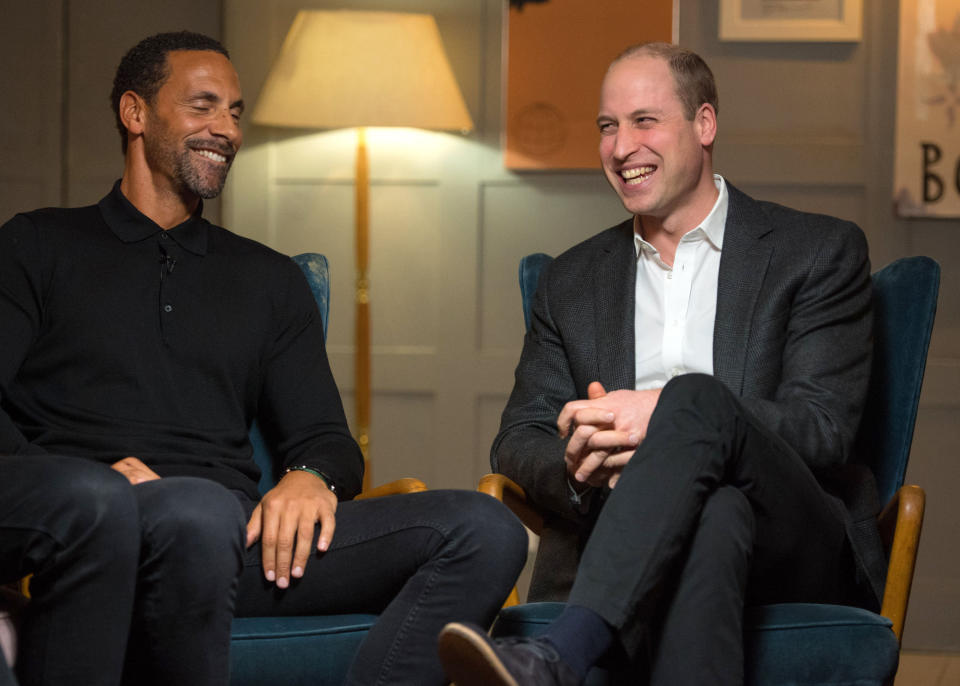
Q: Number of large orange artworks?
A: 1